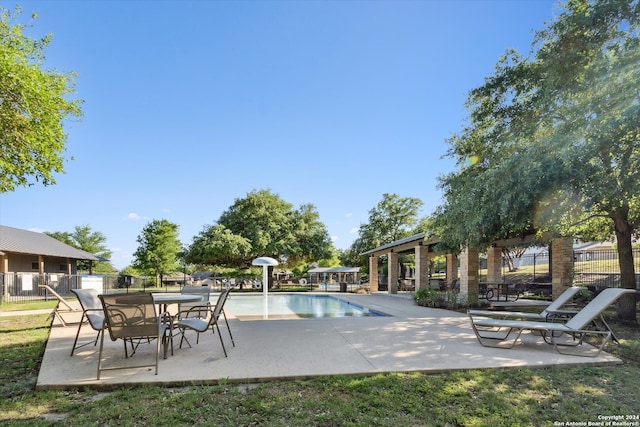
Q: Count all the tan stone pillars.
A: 7